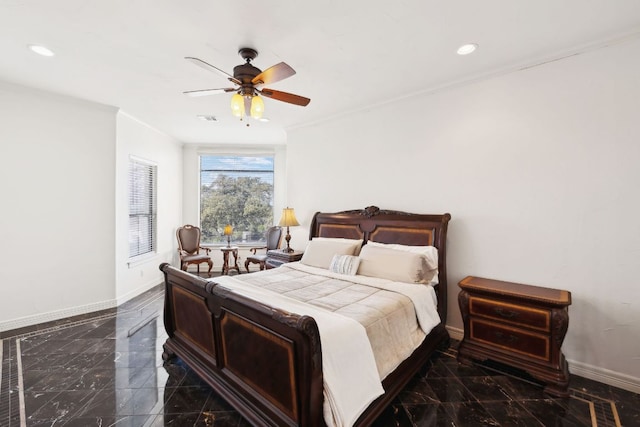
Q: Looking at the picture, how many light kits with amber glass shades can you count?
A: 1